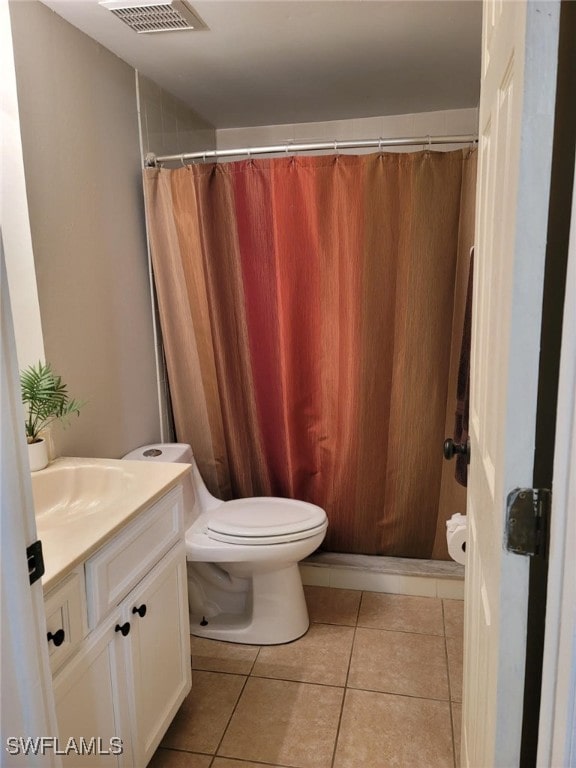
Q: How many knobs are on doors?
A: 3